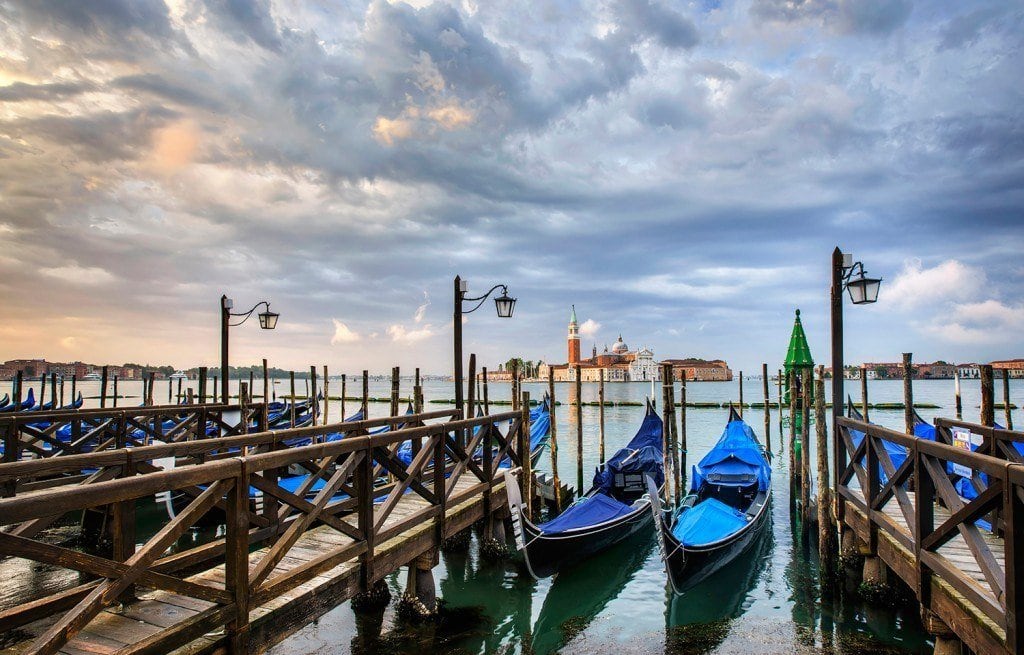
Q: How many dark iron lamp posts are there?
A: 3